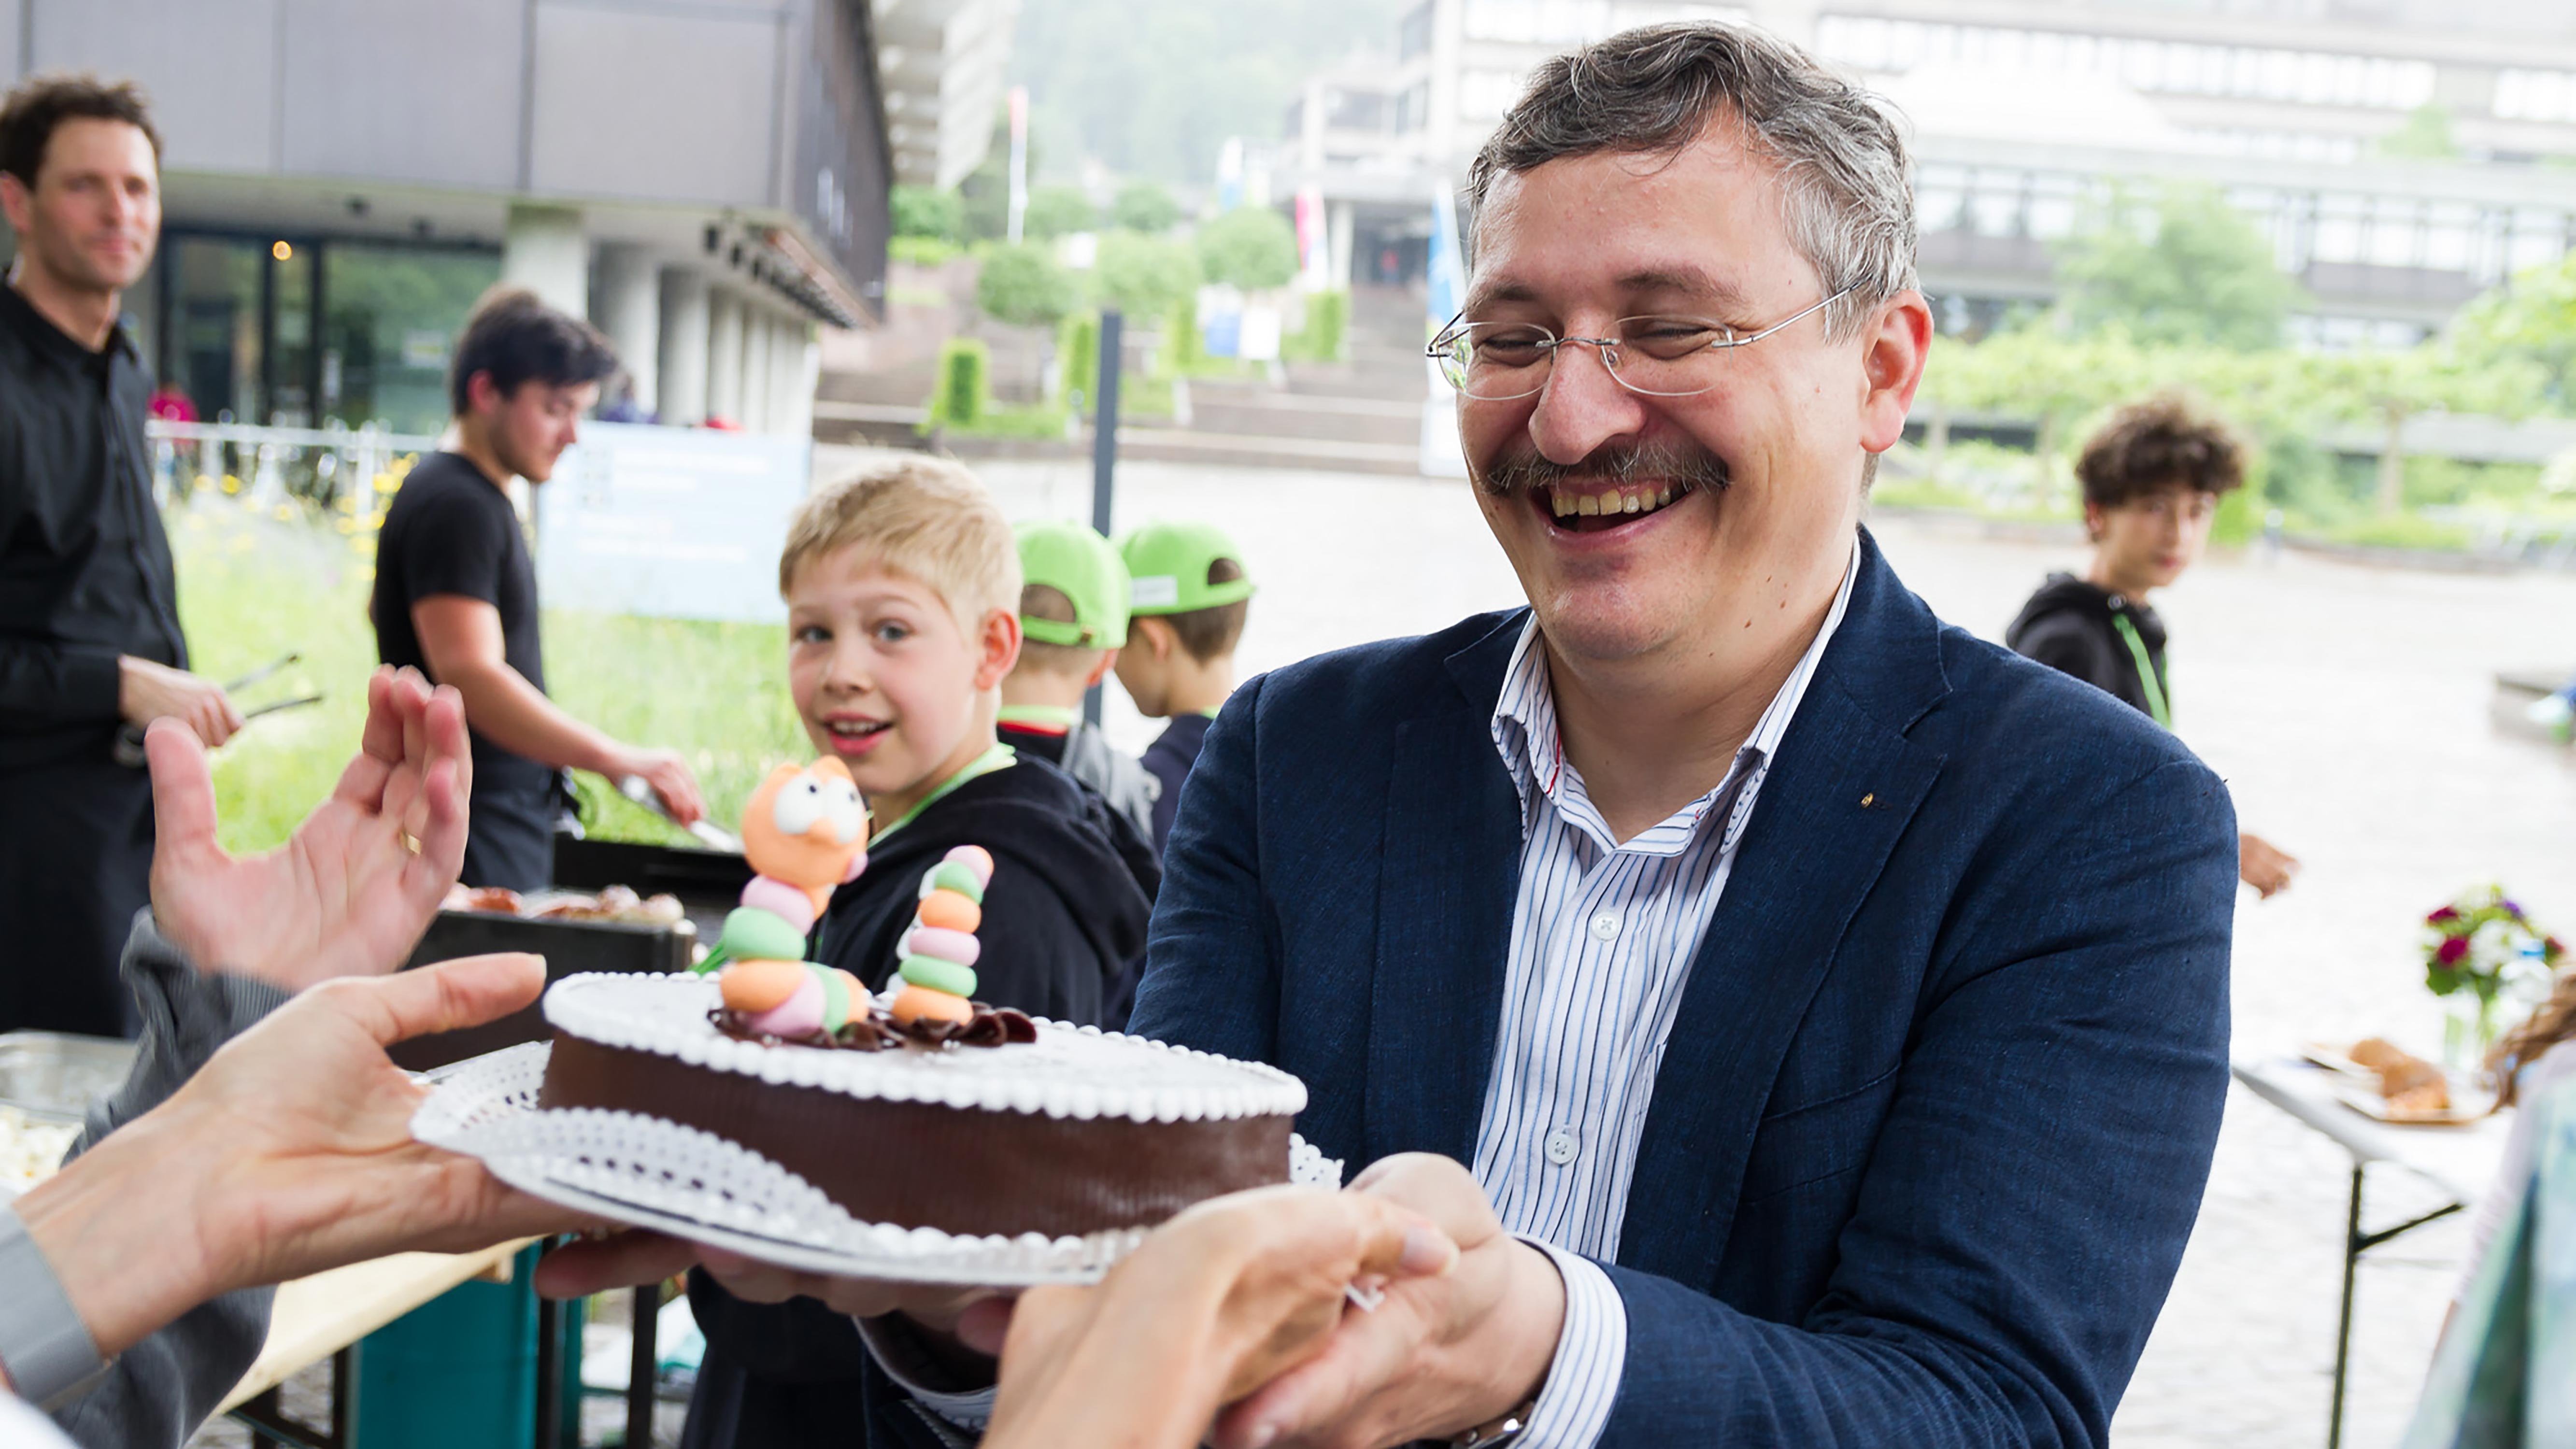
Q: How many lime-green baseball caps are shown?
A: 2